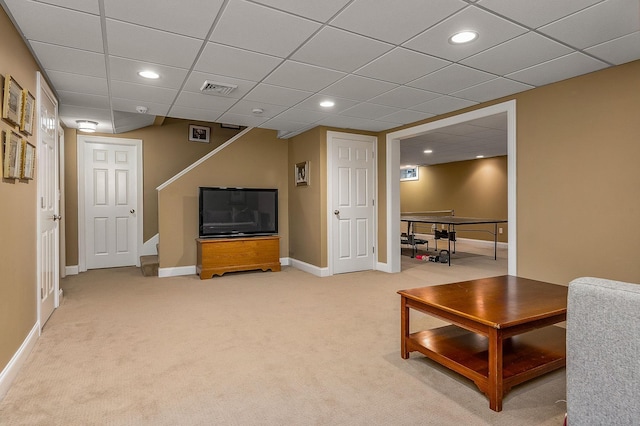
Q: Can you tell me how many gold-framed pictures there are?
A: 4